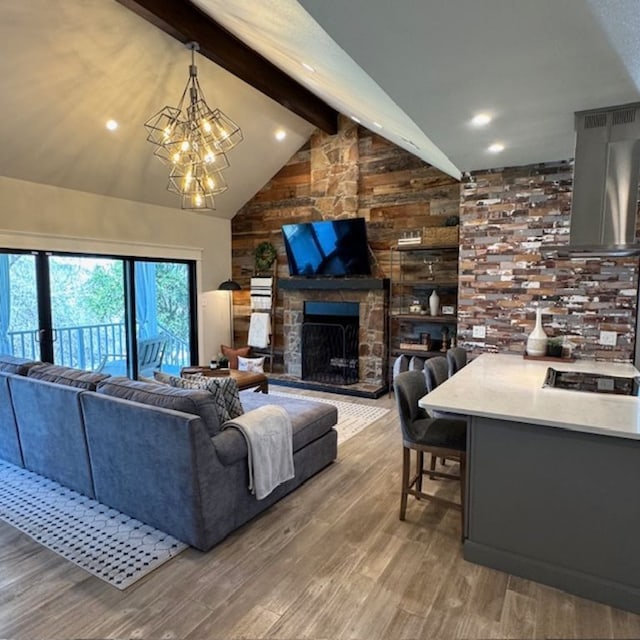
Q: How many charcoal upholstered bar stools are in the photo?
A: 3